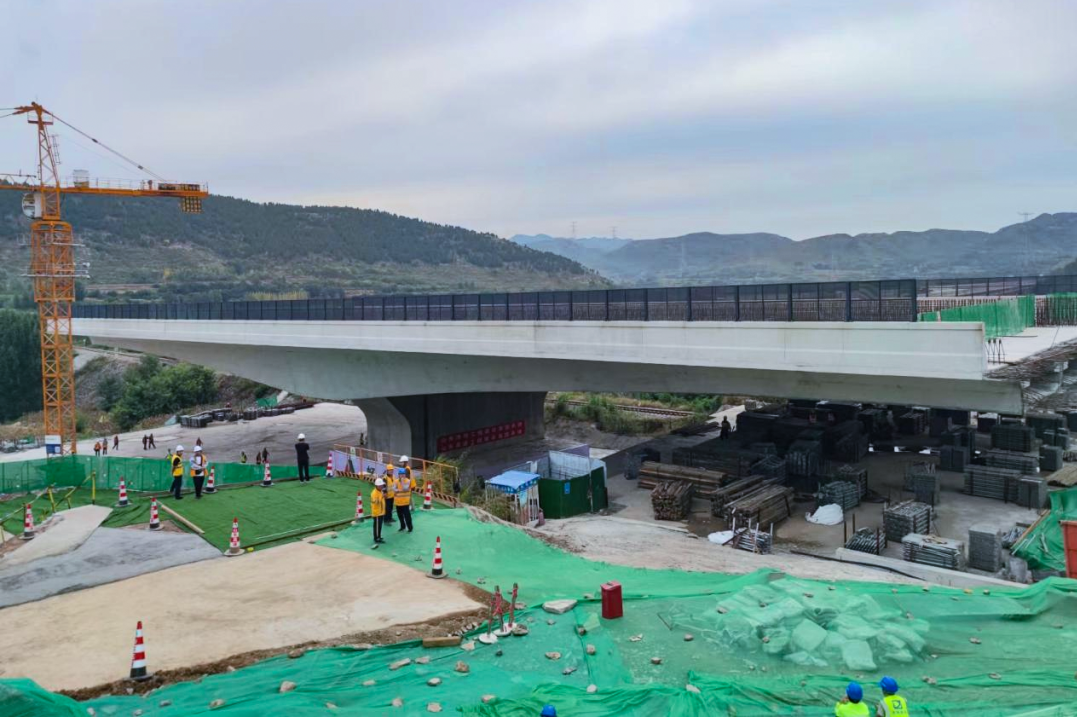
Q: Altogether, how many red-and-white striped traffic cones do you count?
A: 11